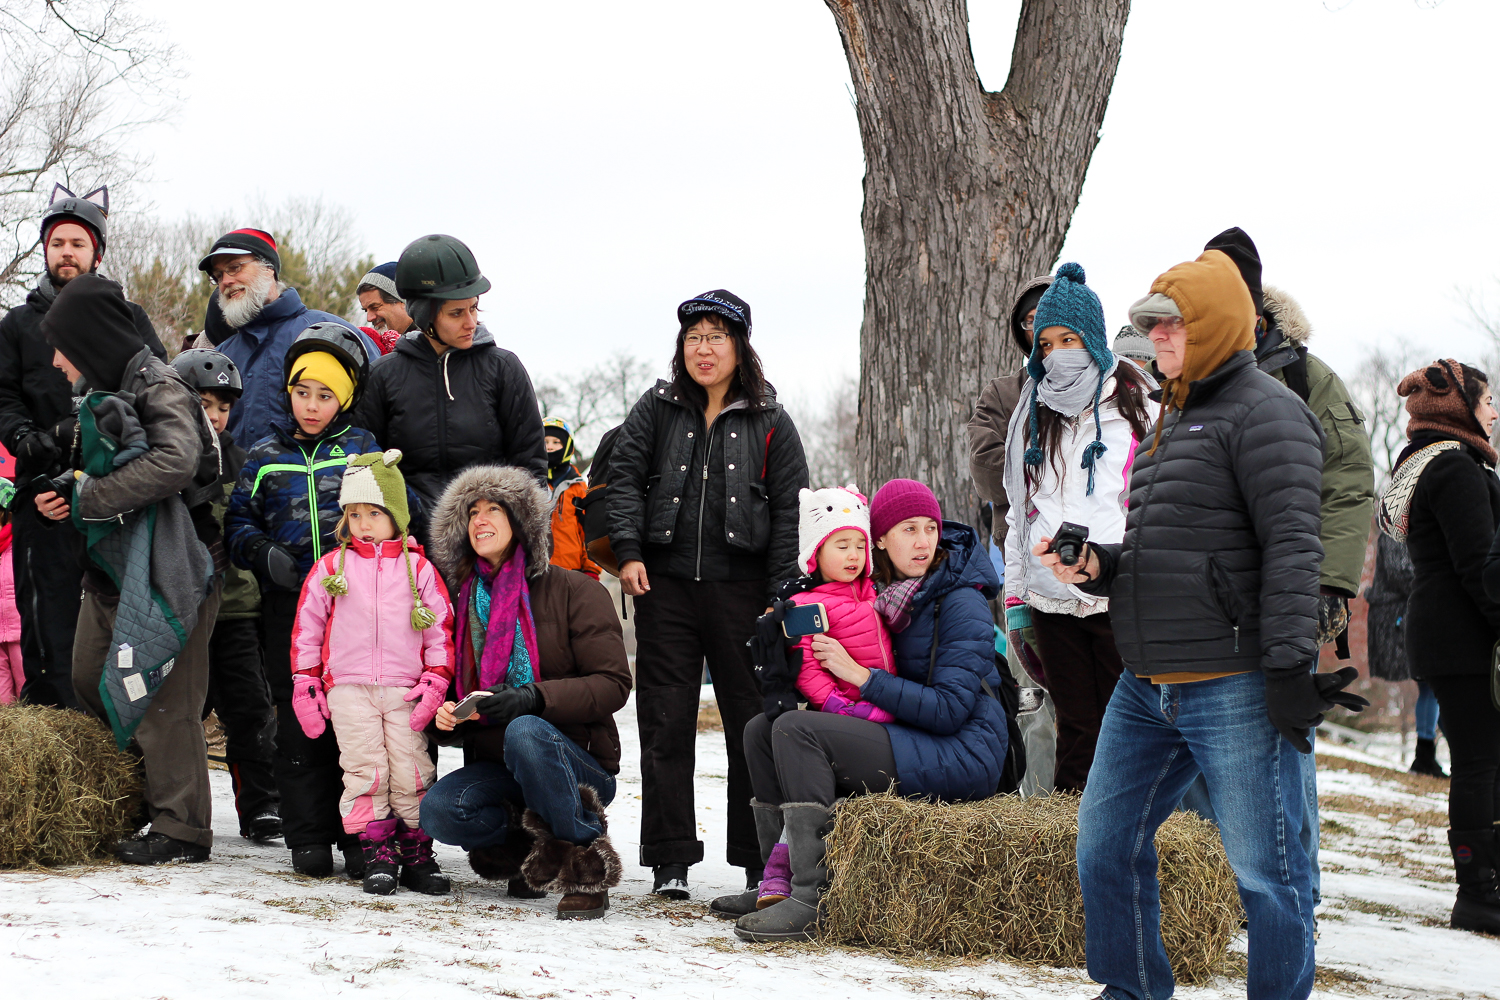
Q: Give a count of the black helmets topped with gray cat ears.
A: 1